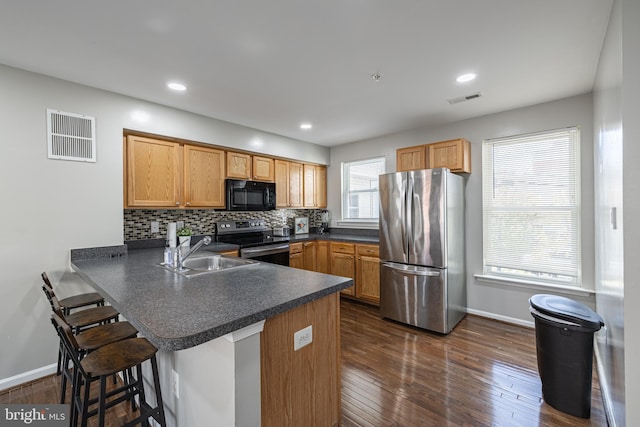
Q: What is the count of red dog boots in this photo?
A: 0